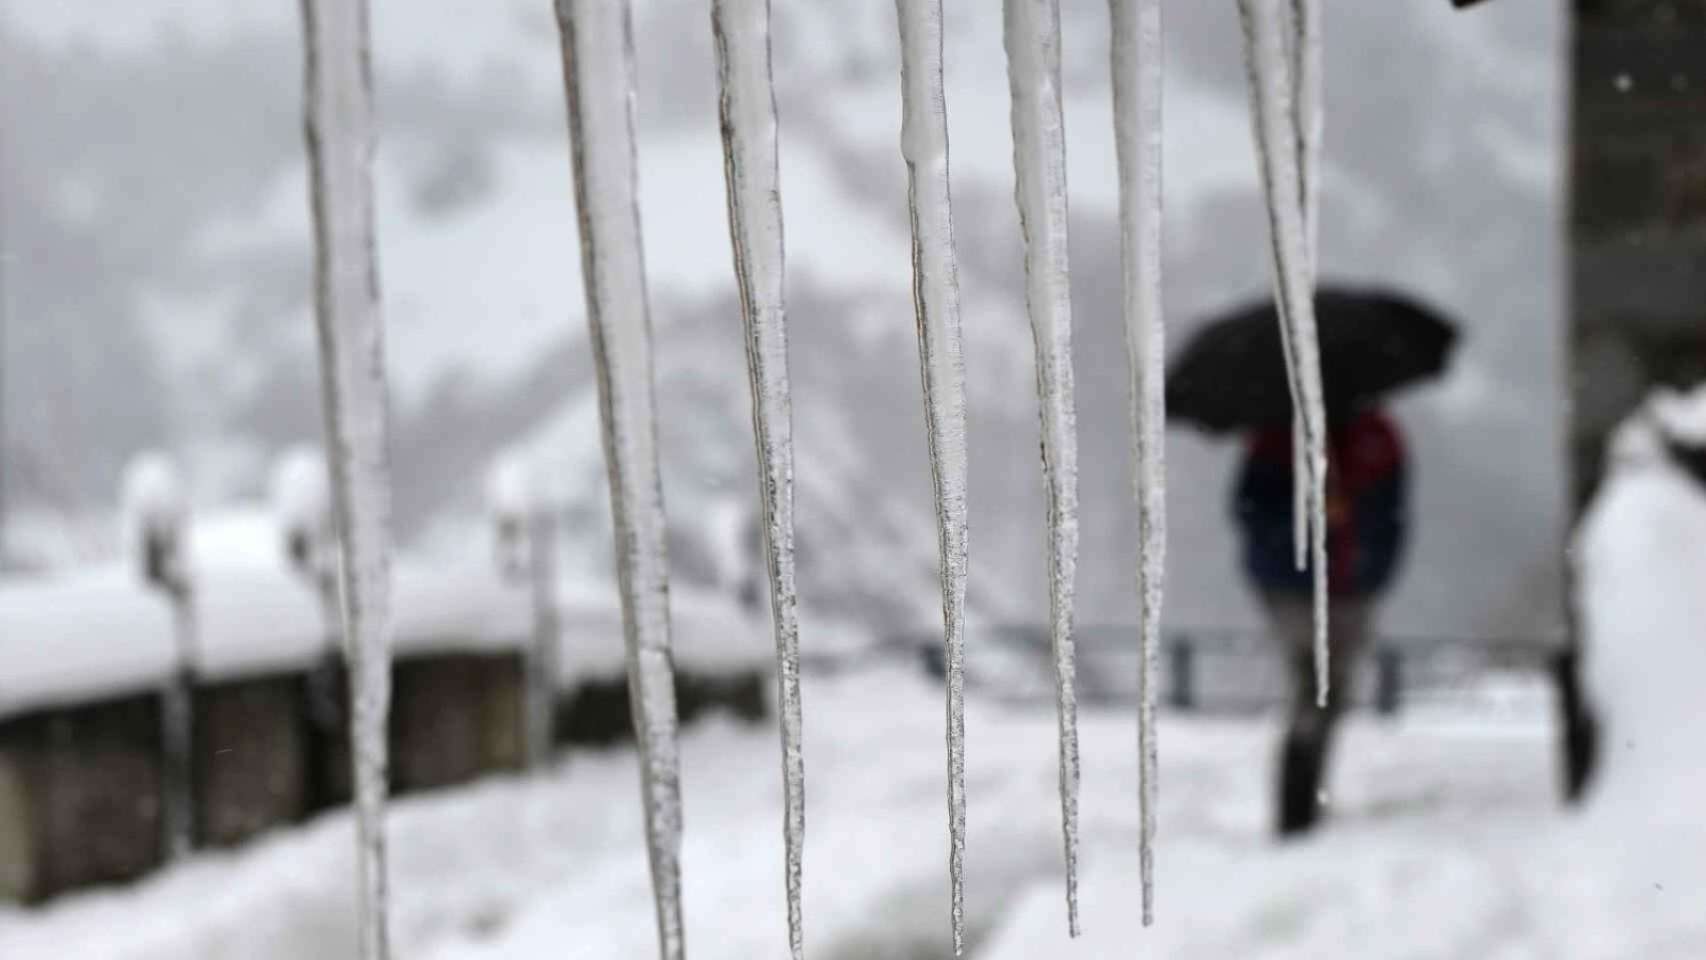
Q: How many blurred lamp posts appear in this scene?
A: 3